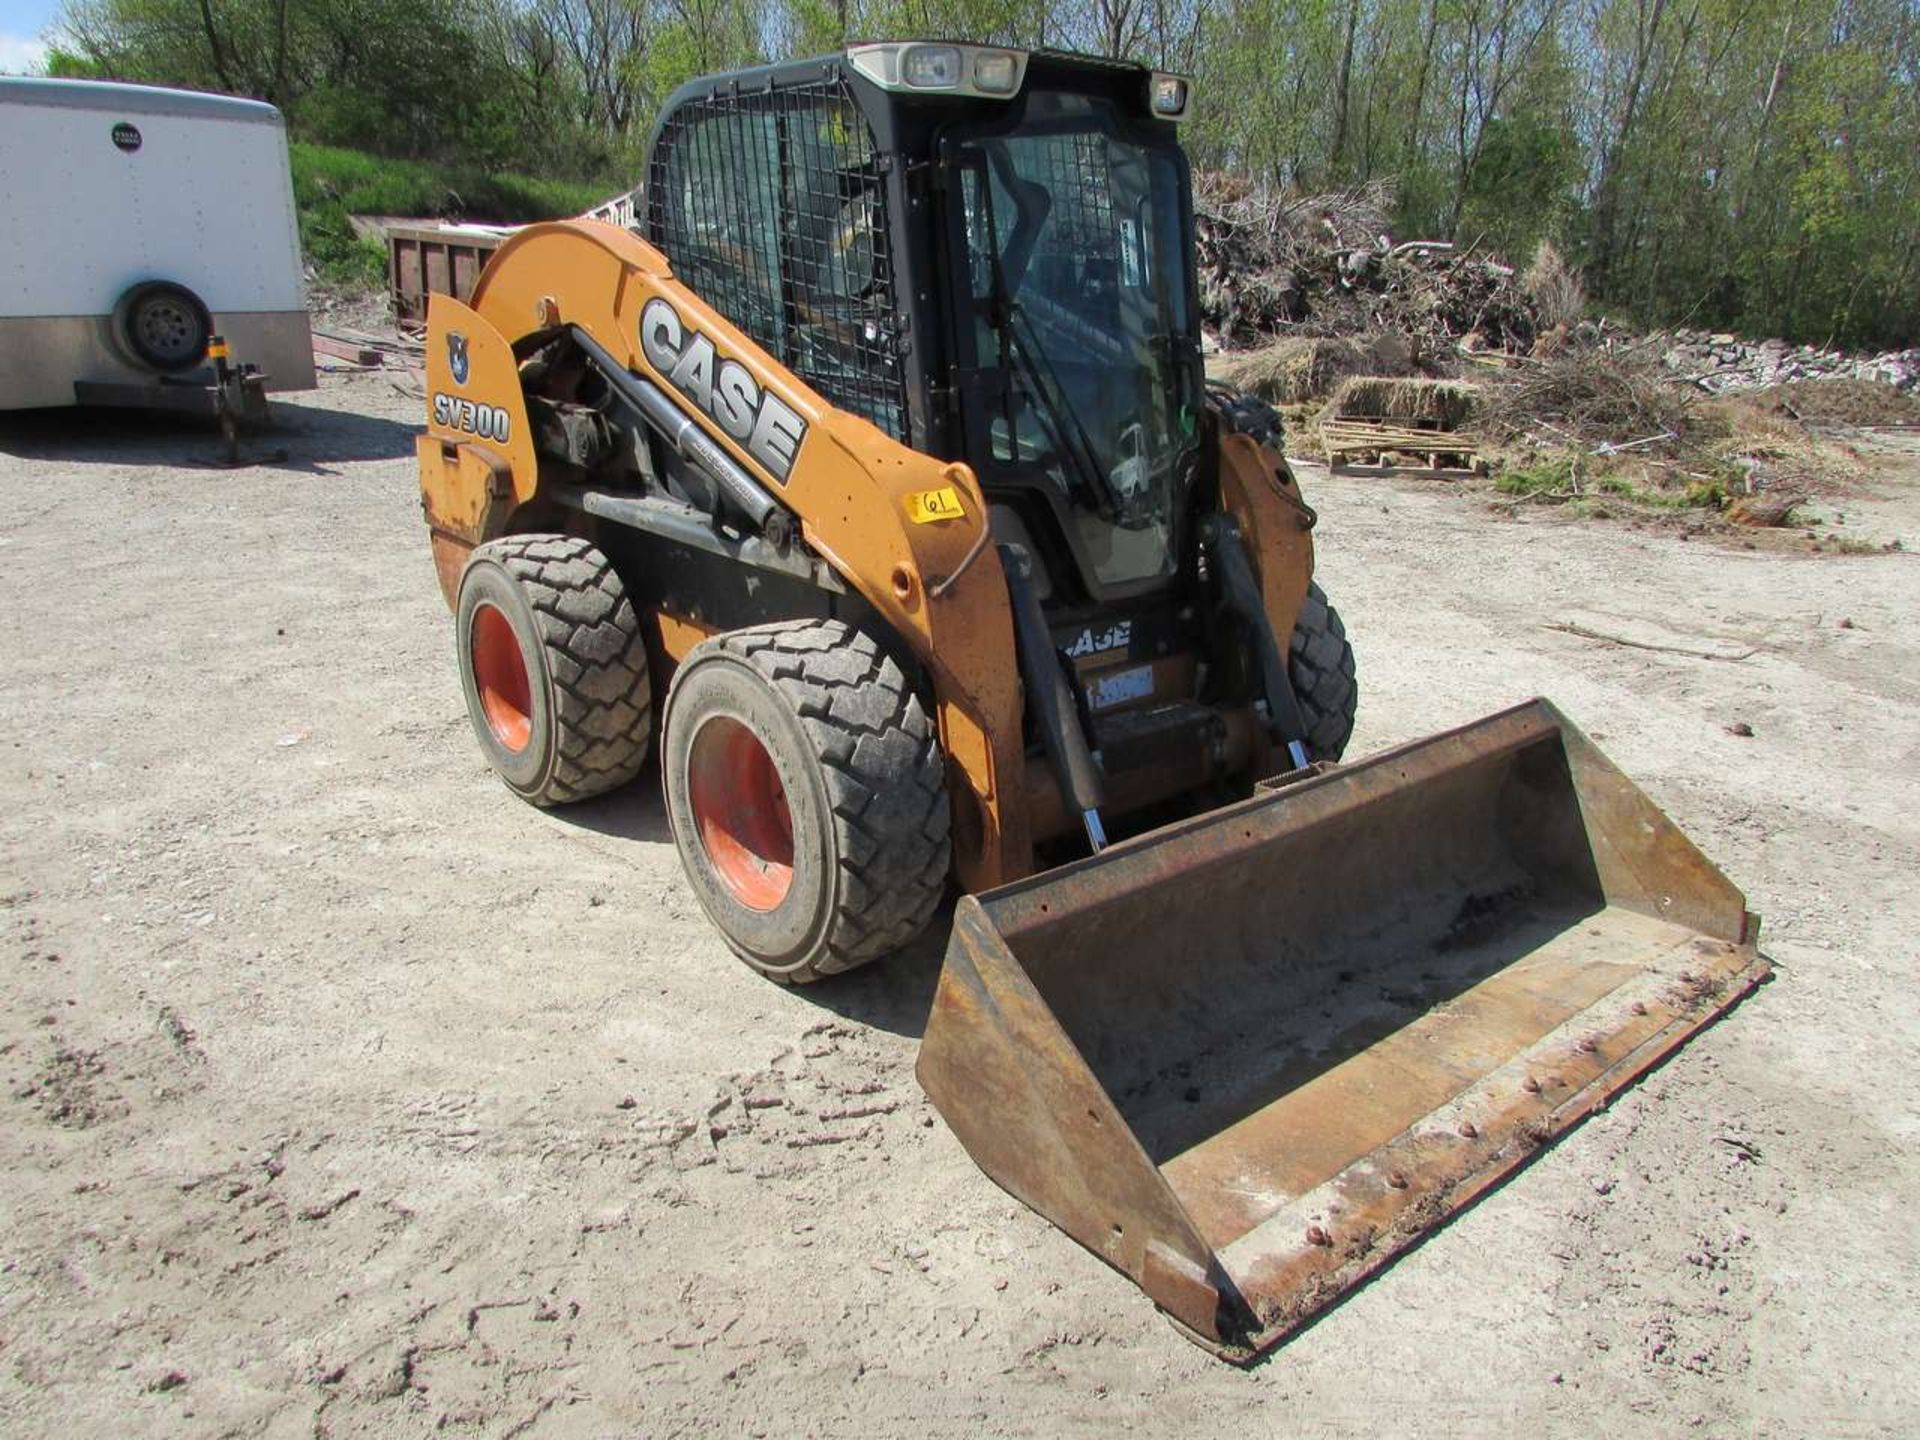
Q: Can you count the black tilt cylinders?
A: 2